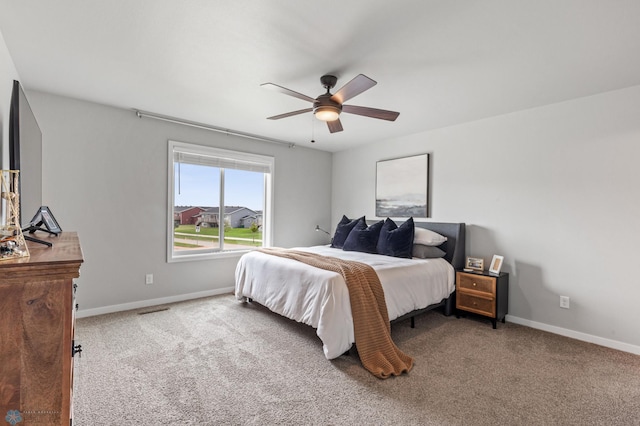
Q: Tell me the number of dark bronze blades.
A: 5